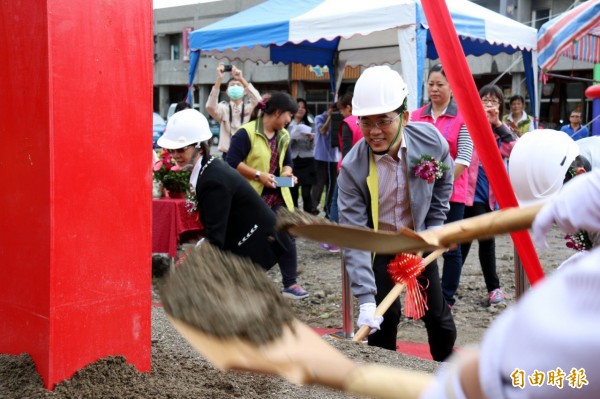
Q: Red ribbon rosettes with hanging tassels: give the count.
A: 1